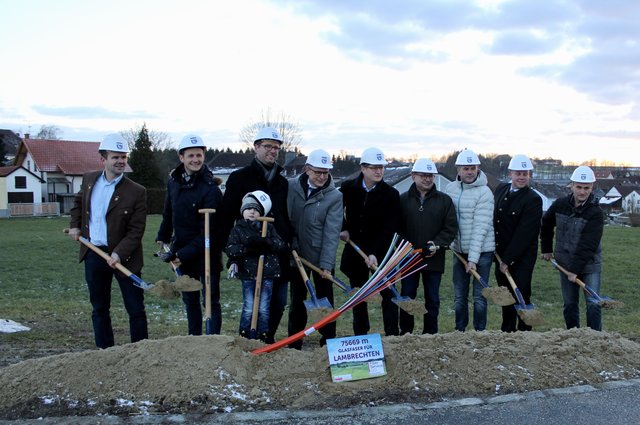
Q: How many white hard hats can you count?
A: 10